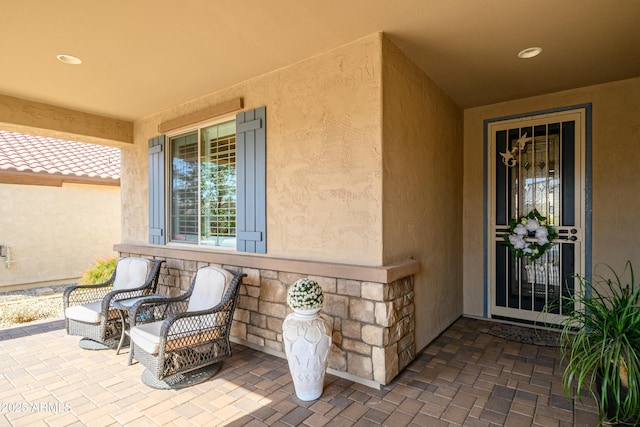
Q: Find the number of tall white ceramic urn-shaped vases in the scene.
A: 1